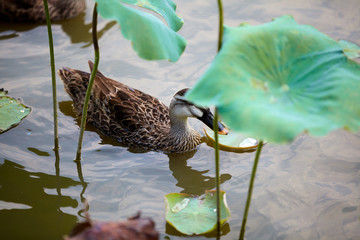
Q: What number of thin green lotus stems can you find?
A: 4